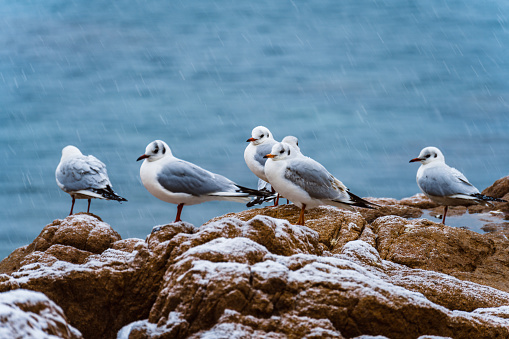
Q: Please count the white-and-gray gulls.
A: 6